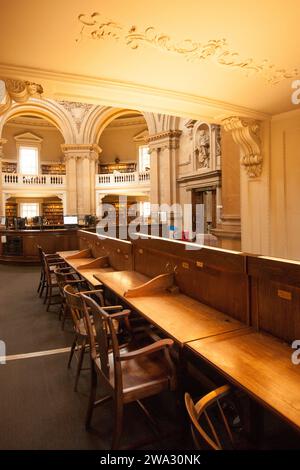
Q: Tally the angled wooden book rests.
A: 3